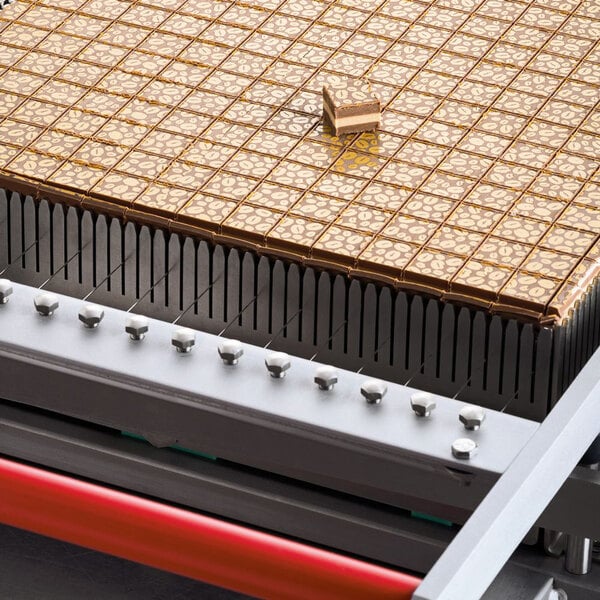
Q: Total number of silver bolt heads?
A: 12